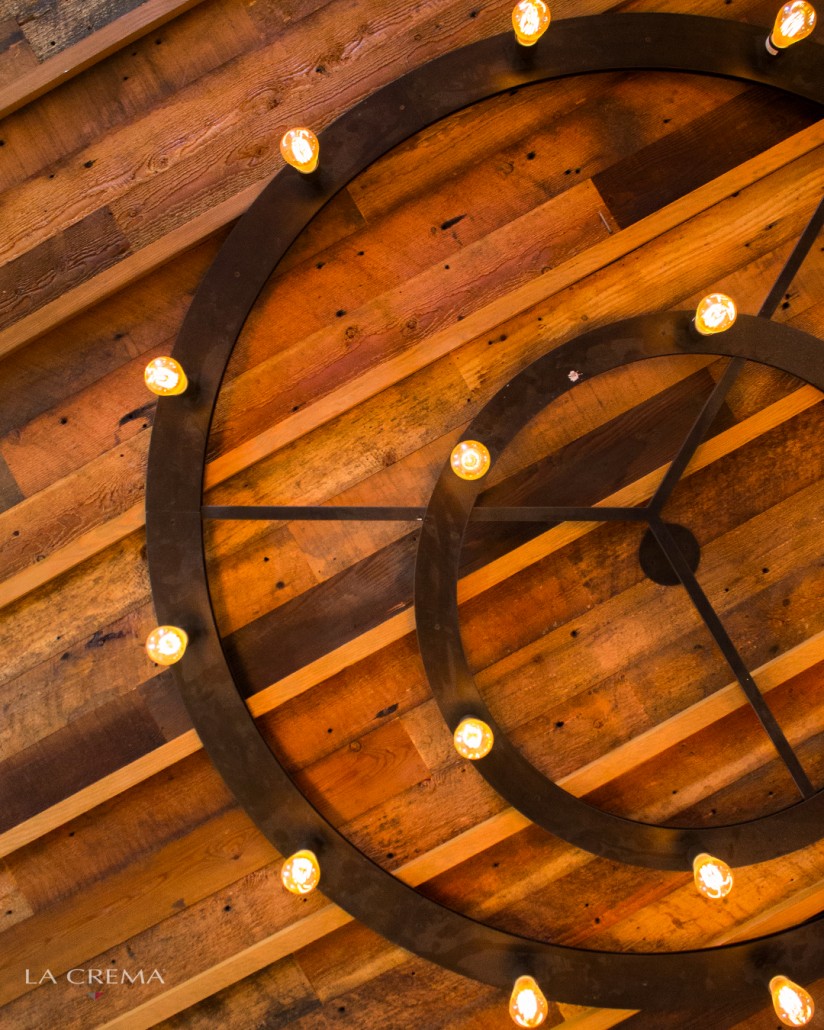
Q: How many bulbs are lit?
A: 12